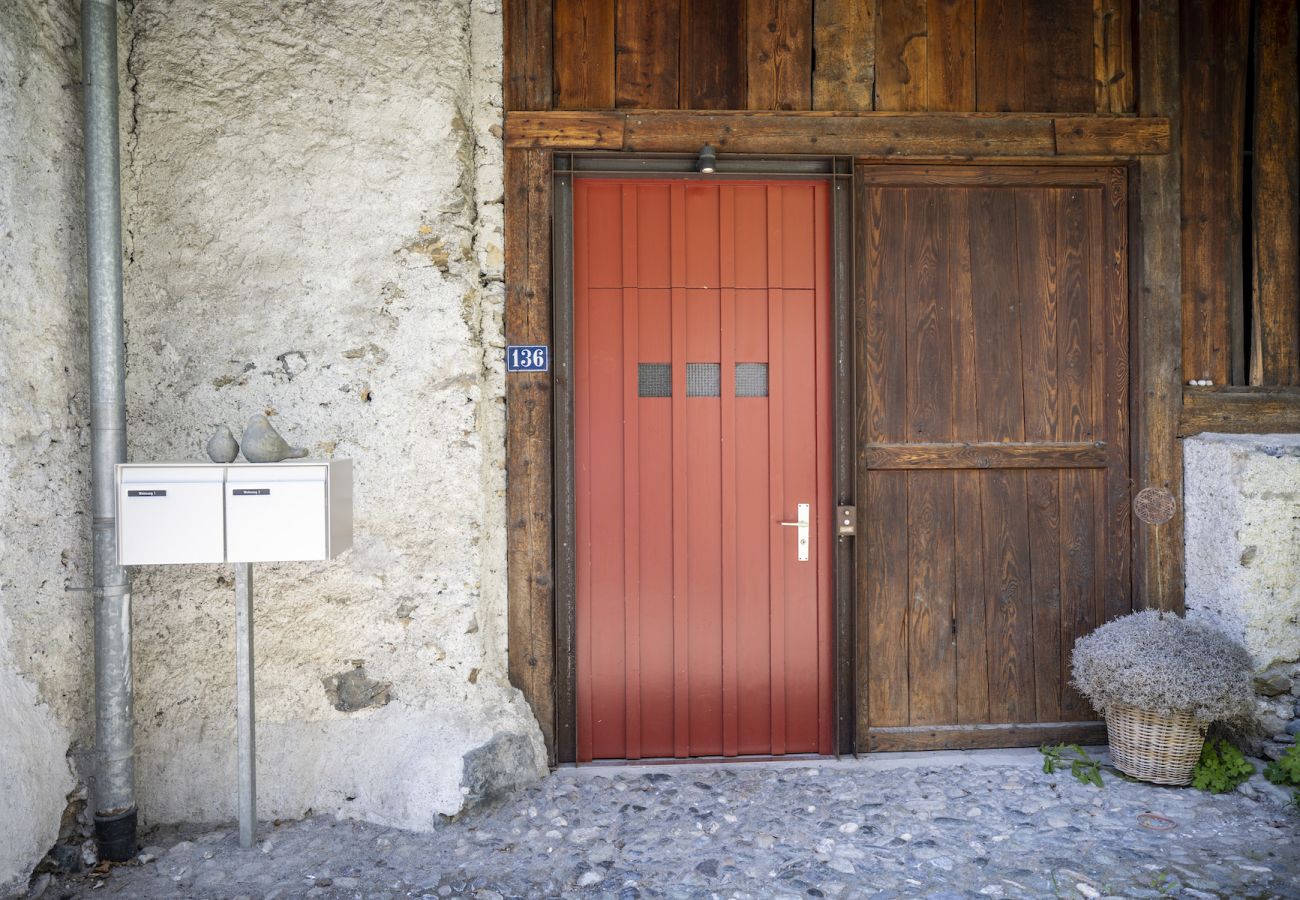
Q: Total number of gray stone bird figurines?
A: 2